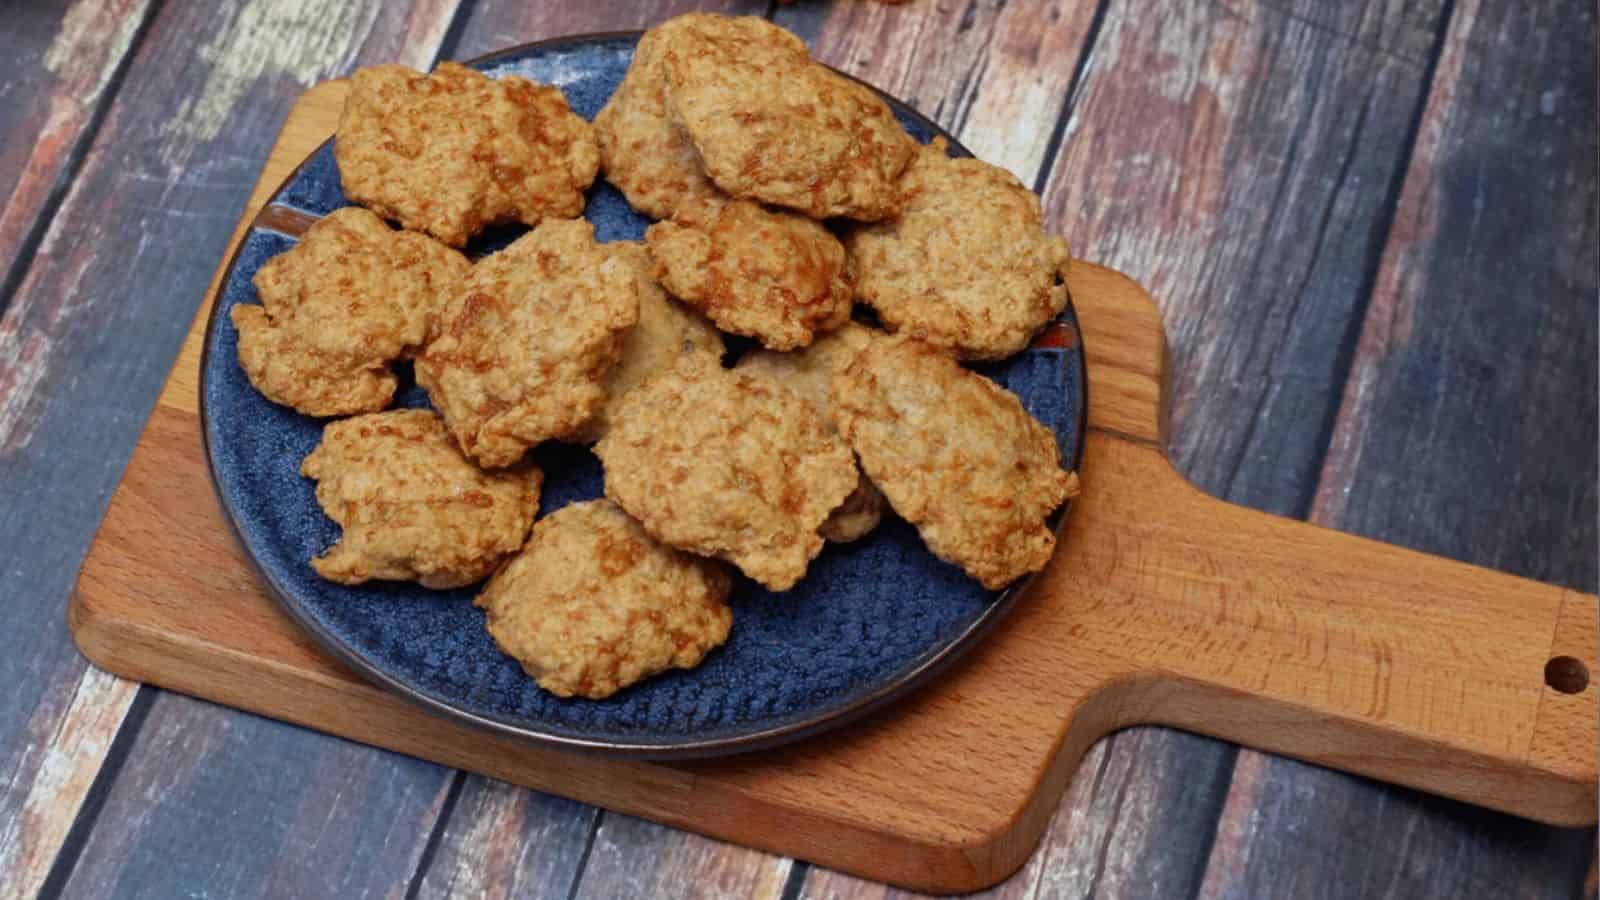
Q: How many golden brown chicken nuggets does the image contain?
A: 13